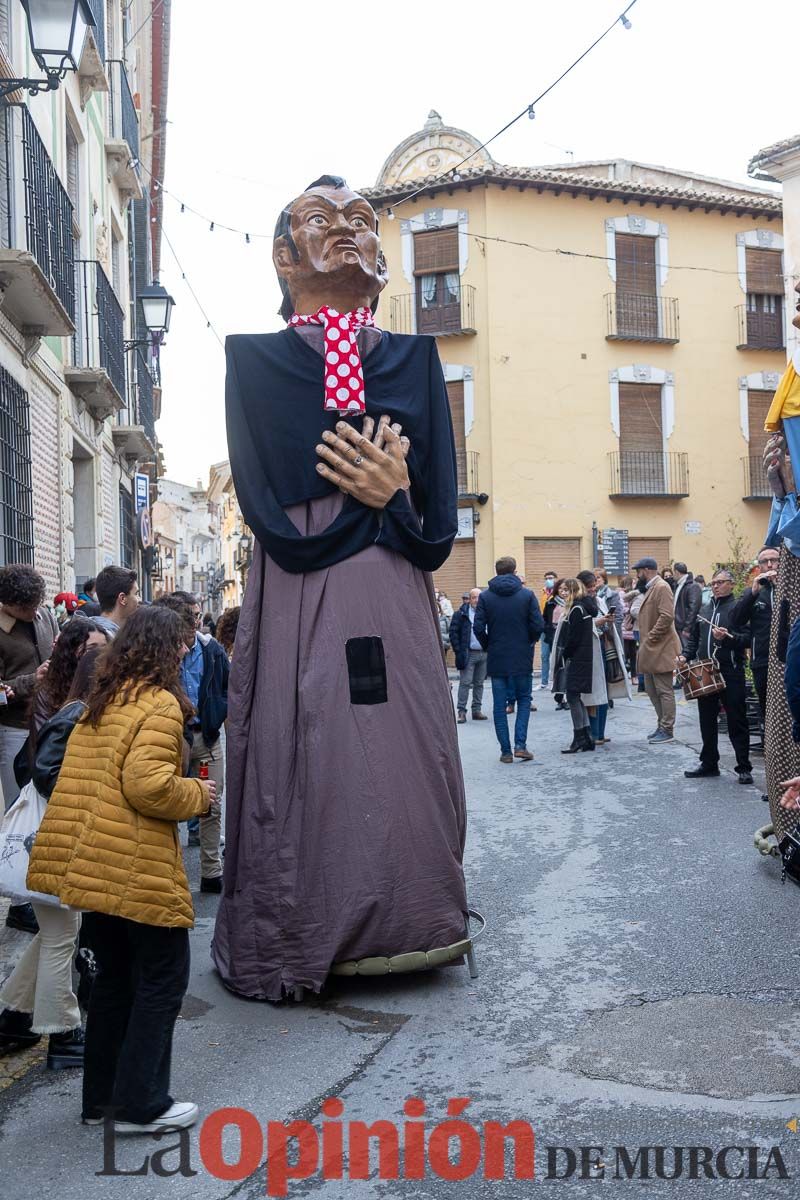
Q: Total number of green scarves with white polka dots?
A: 0